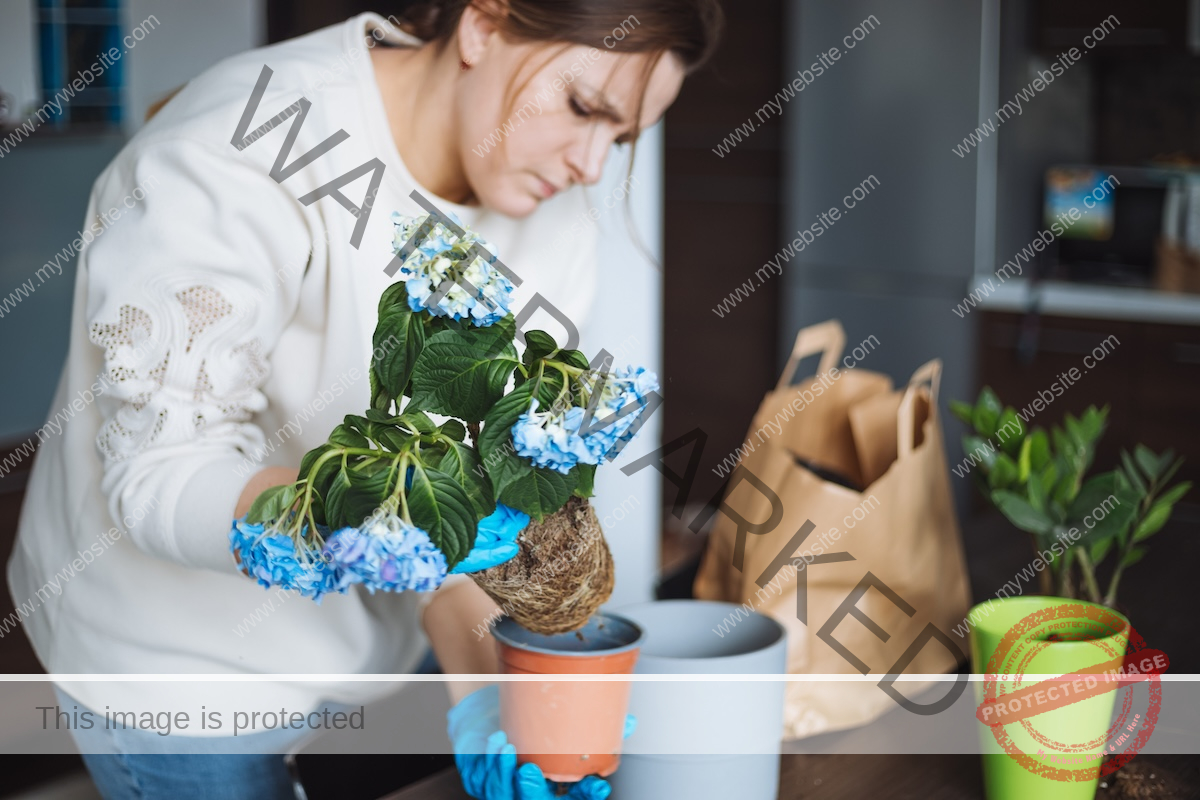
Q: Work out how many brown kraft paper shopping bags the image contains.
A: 1